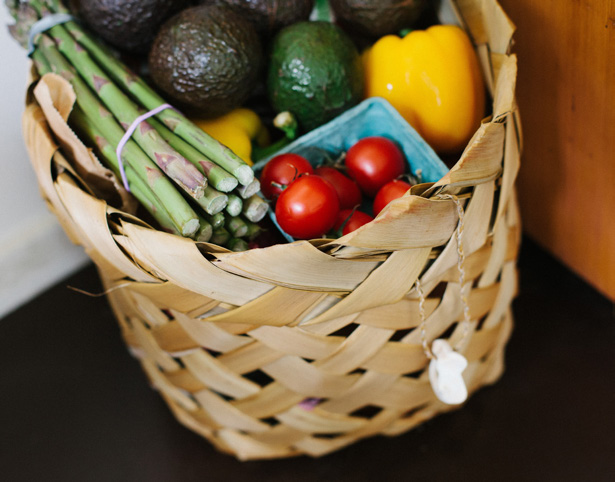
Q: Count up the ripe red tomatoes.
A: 6